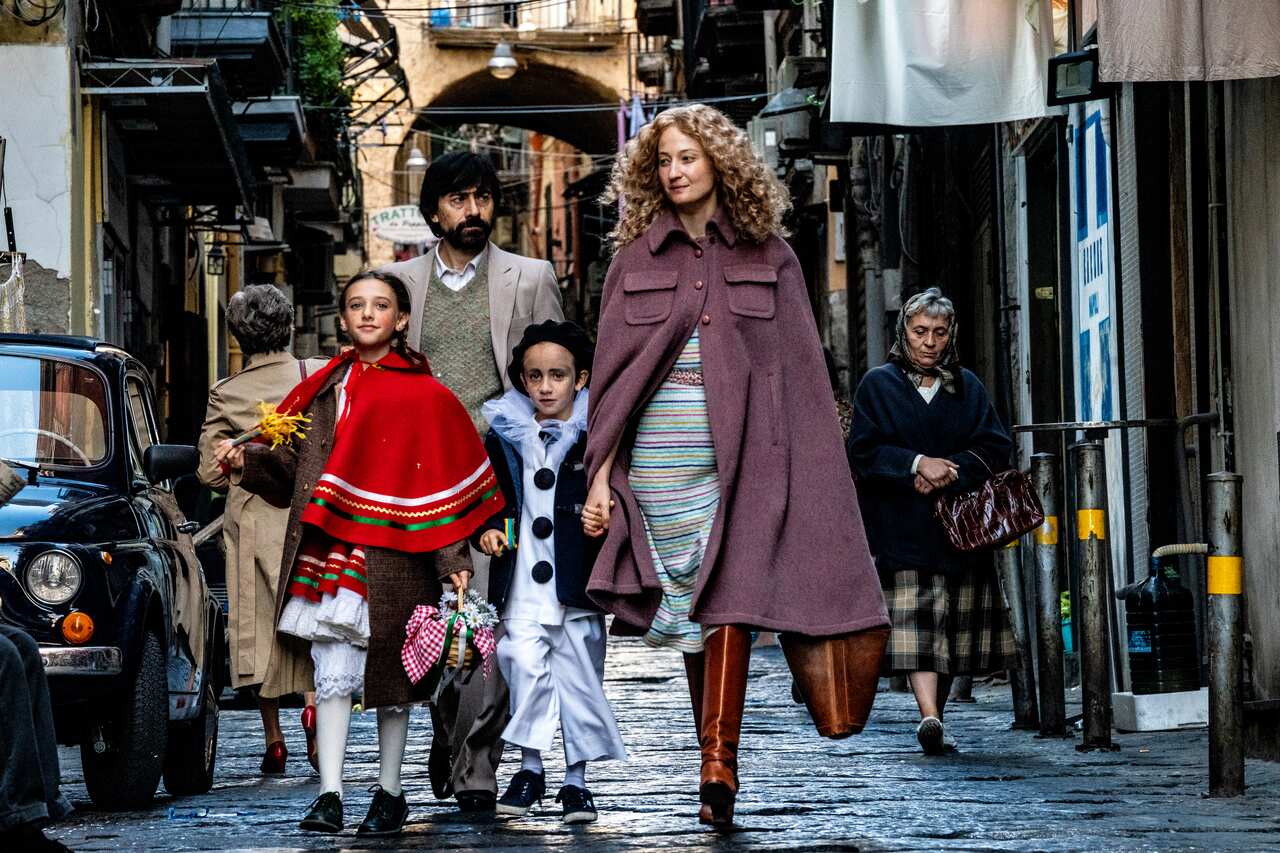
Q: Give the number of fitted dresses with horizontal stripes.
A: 1